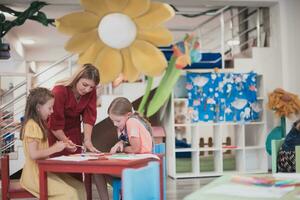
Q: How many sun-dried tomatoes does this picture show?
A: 0